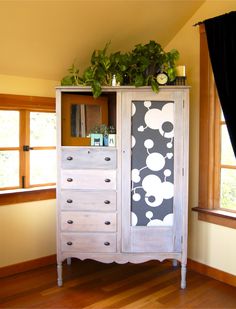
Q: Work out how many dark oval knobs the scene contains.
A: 10